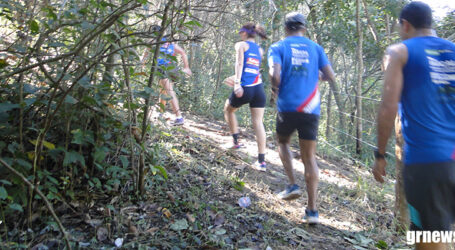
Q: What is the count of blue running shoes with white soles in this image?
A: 2